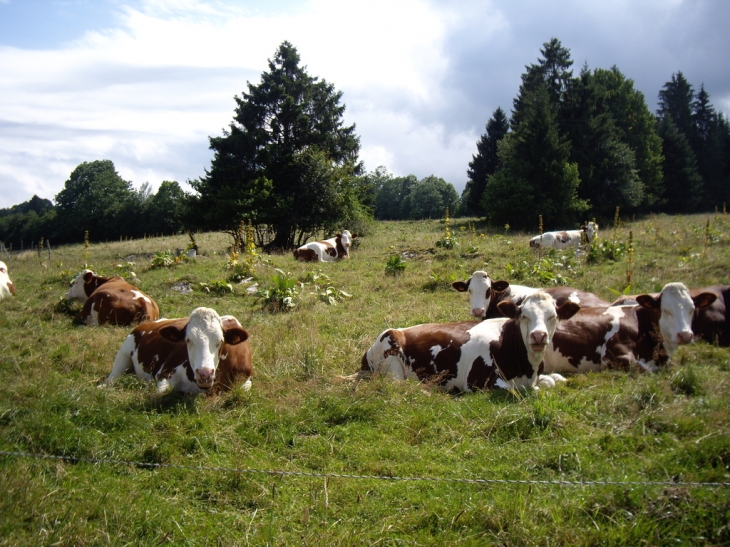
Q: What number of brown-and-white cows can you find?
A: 9